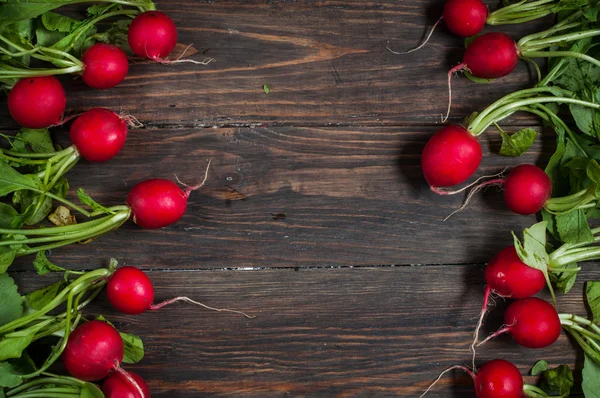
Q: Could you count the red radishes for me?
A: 15